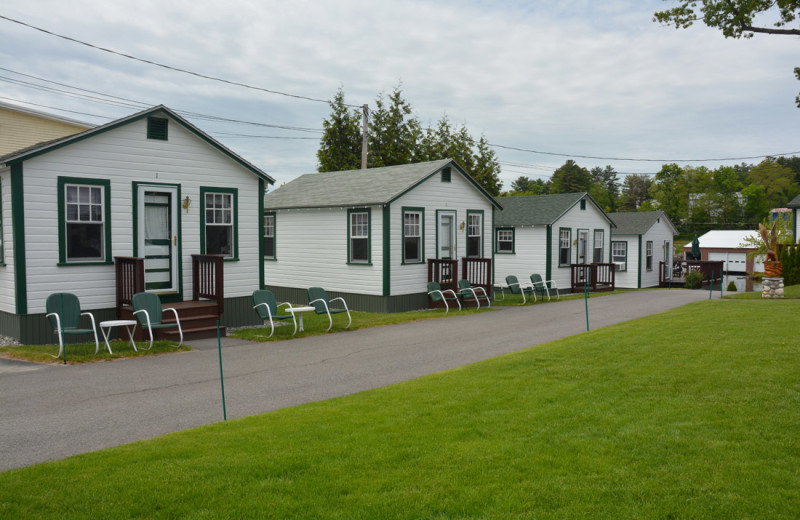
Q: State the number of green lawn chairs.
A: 8